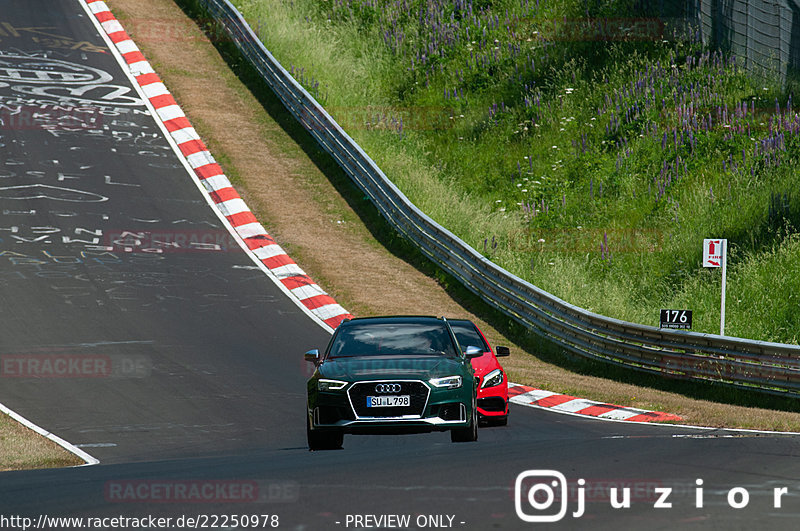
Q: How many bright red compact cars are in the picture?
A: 1